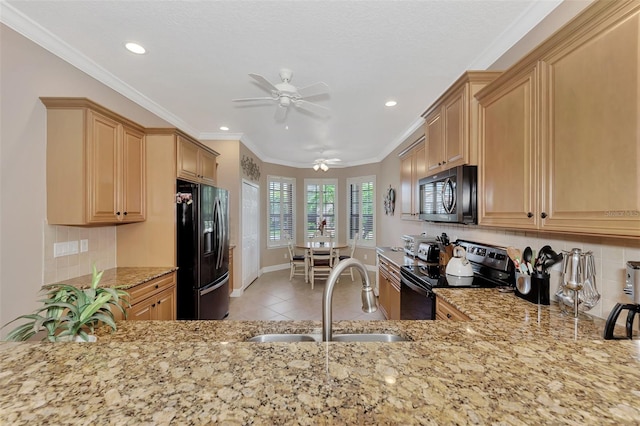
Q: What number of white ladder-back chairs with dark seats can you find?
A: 4